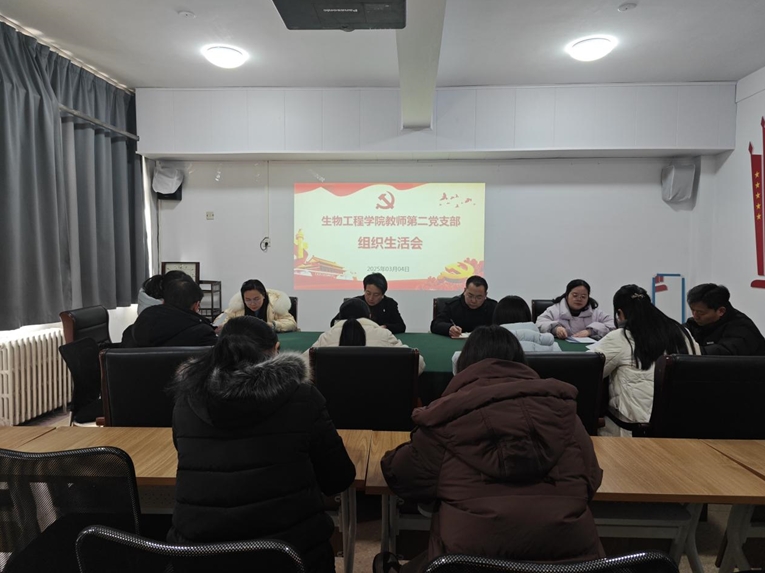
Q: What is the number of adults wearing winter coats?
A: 12